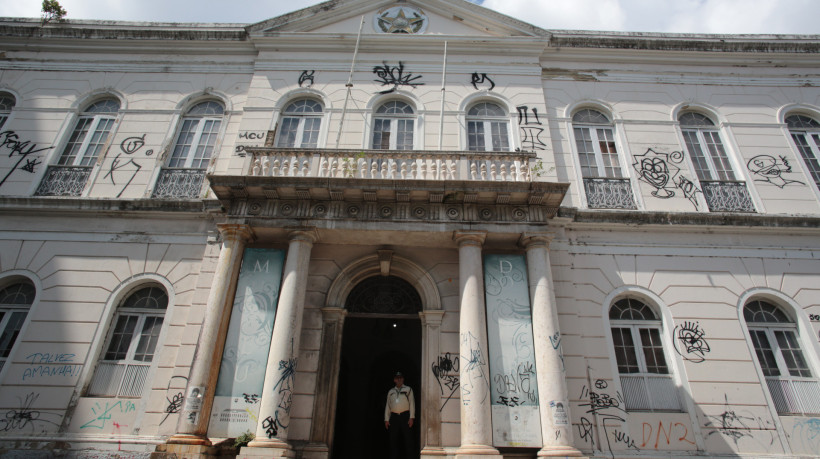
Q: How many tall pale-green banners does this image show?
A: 2